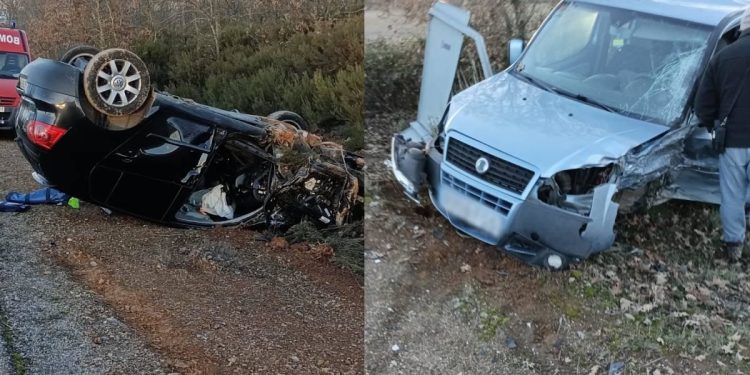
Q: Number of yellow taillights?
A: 0